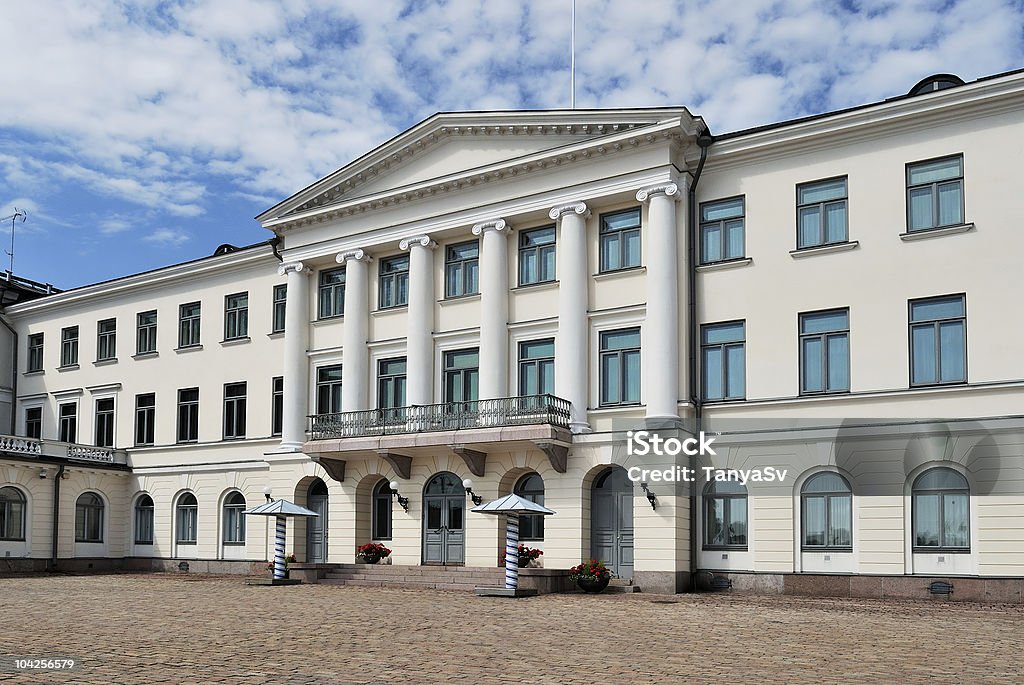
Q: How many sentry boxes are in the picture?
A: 2